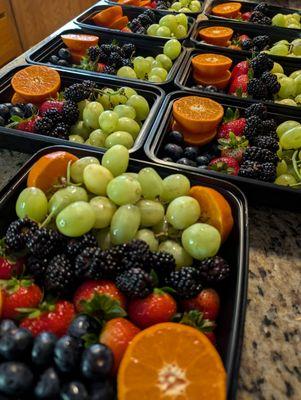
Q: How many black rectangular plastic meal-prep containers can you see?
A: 9